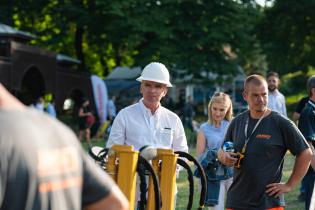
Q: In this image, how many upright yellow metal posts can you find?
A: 2